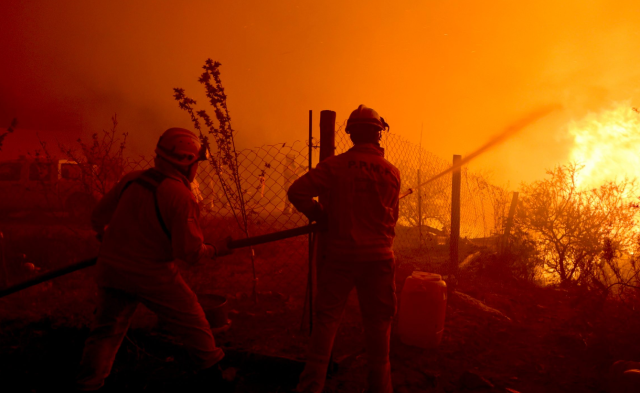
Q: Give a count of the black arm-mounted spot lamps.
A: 0